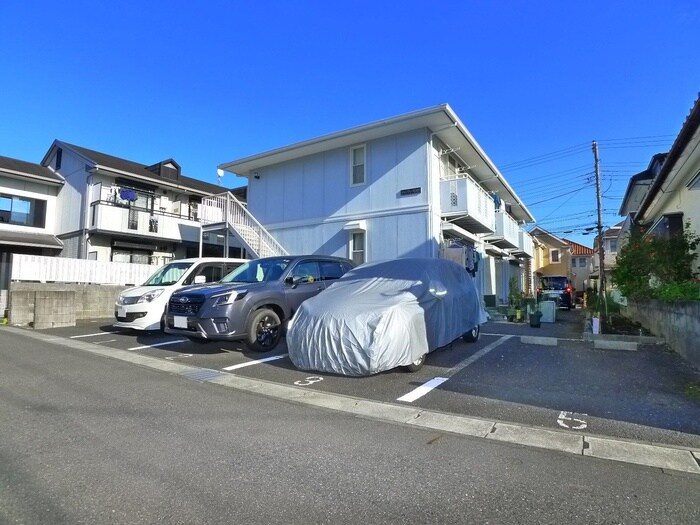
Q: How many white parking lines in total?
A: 4